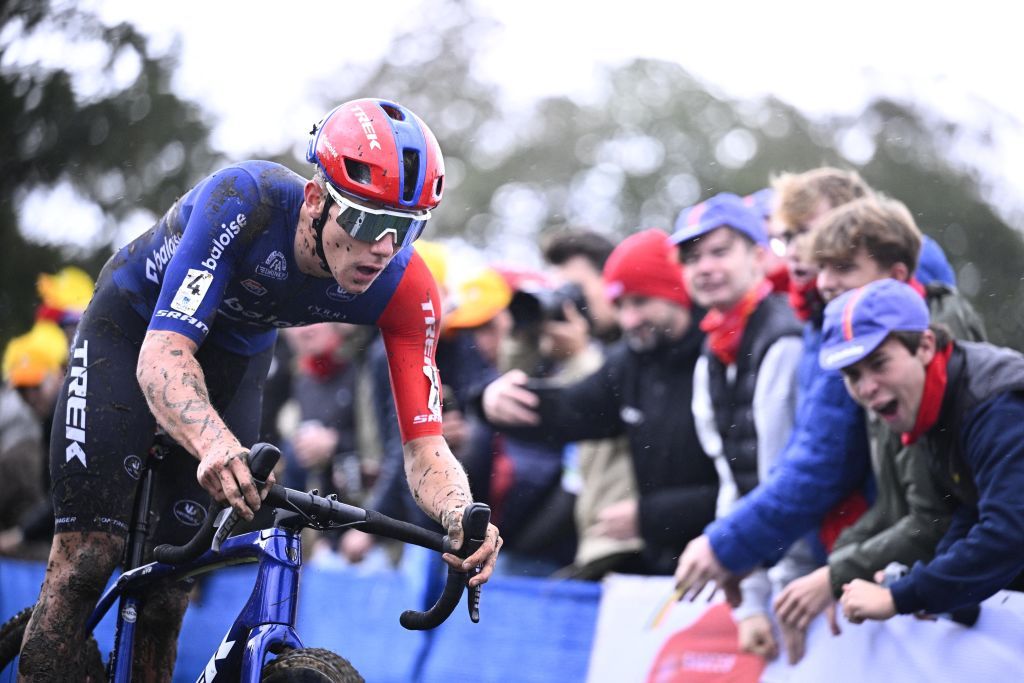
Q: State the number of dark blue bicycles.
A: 1